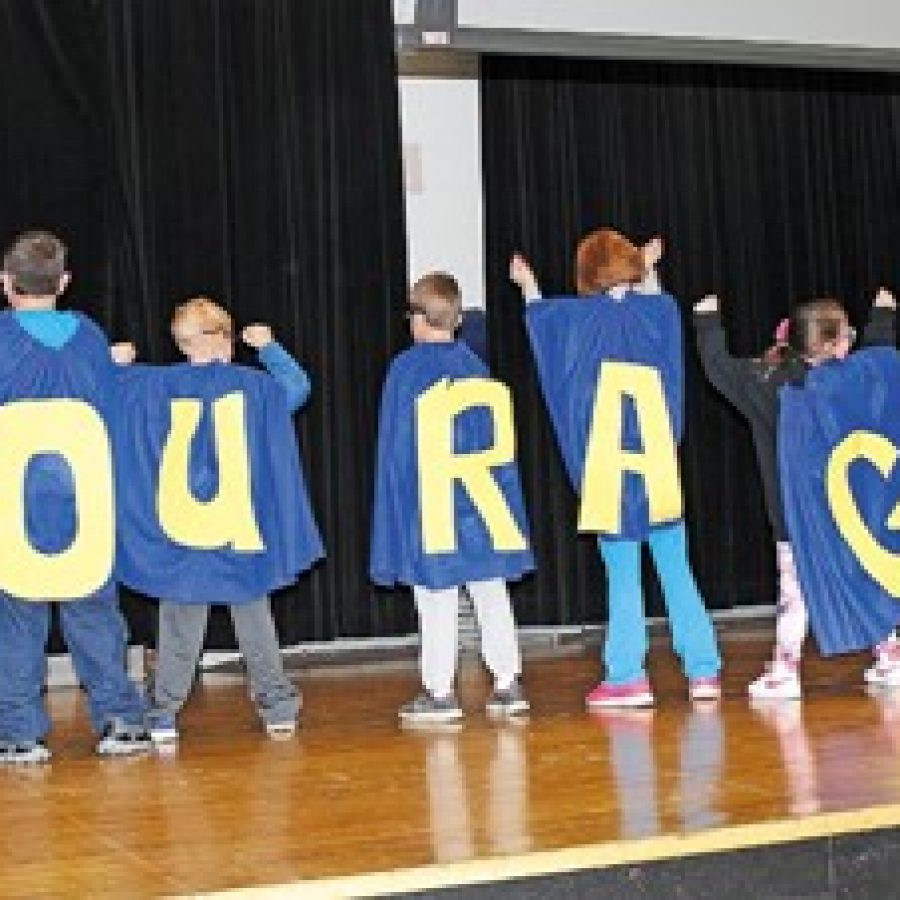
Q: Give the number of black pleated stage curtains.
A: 2